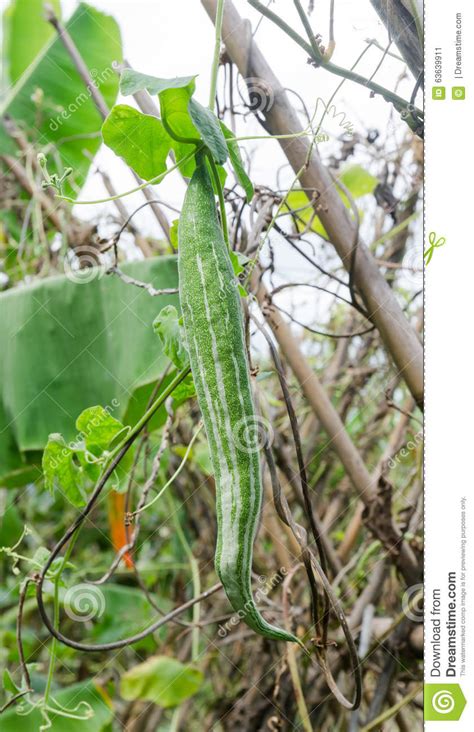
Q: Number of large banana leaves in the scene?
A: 2